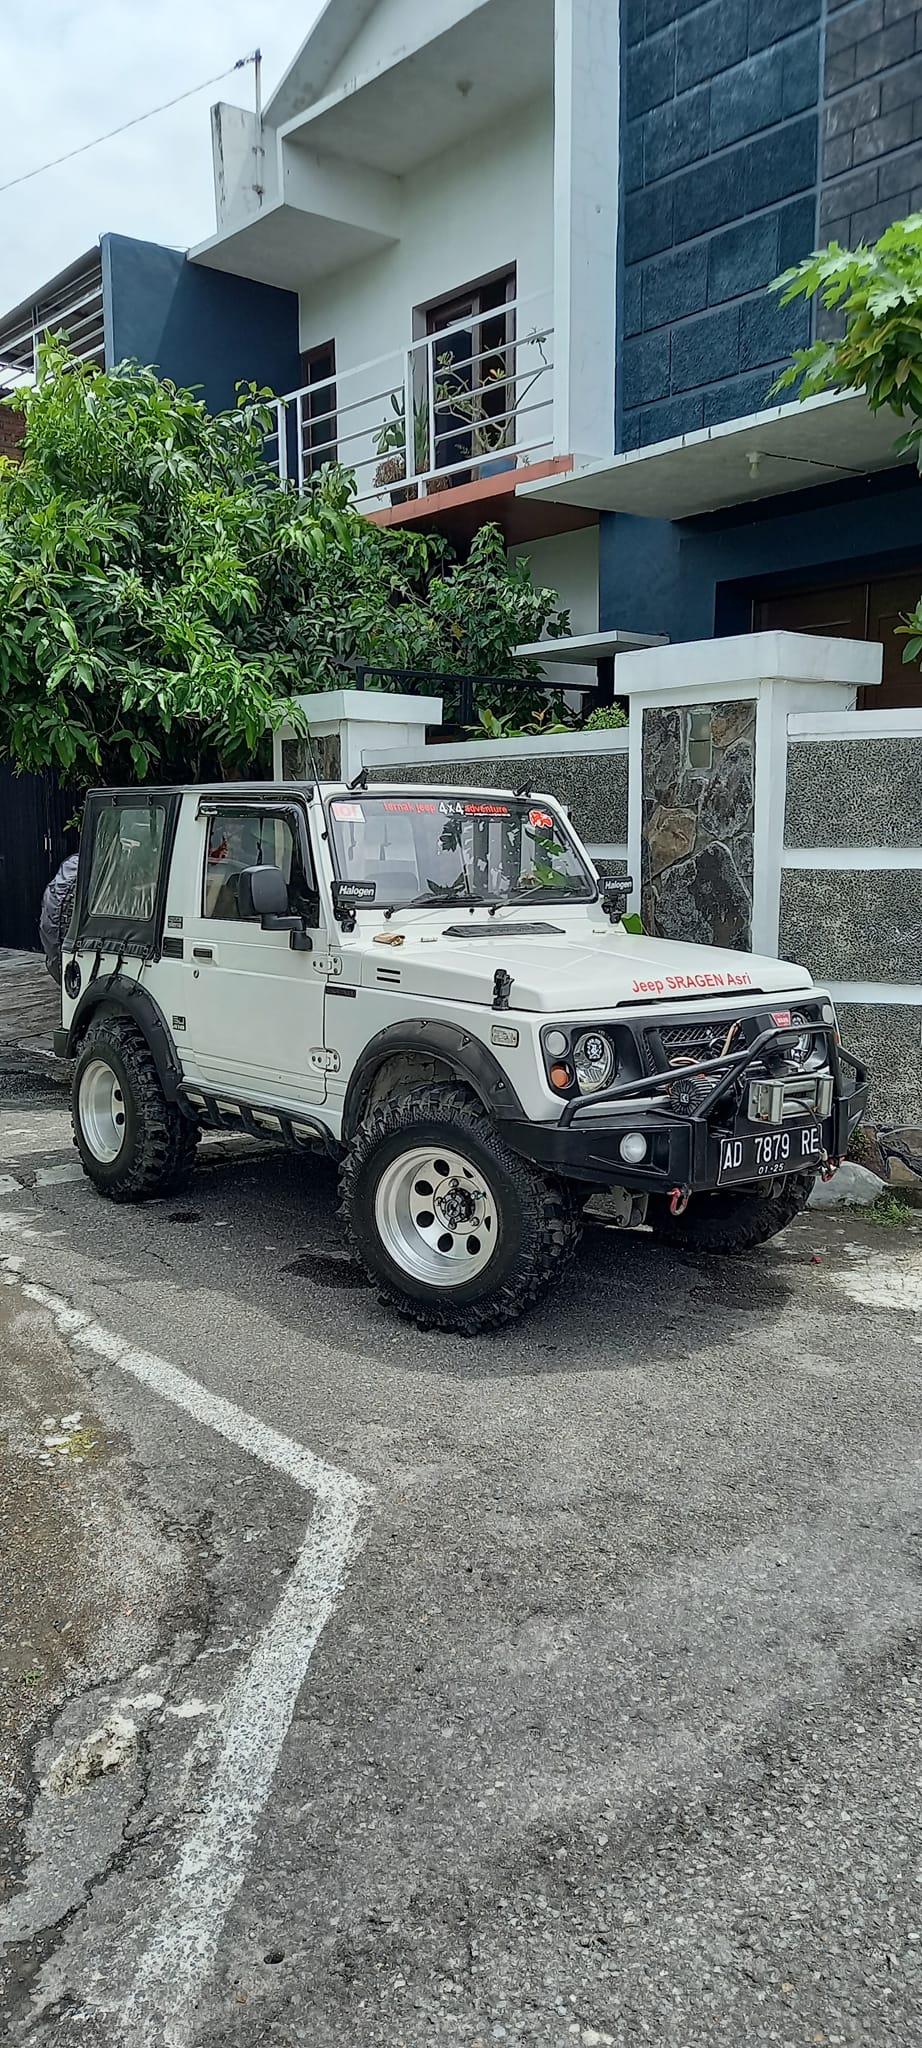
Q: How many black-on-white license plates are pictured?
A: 0